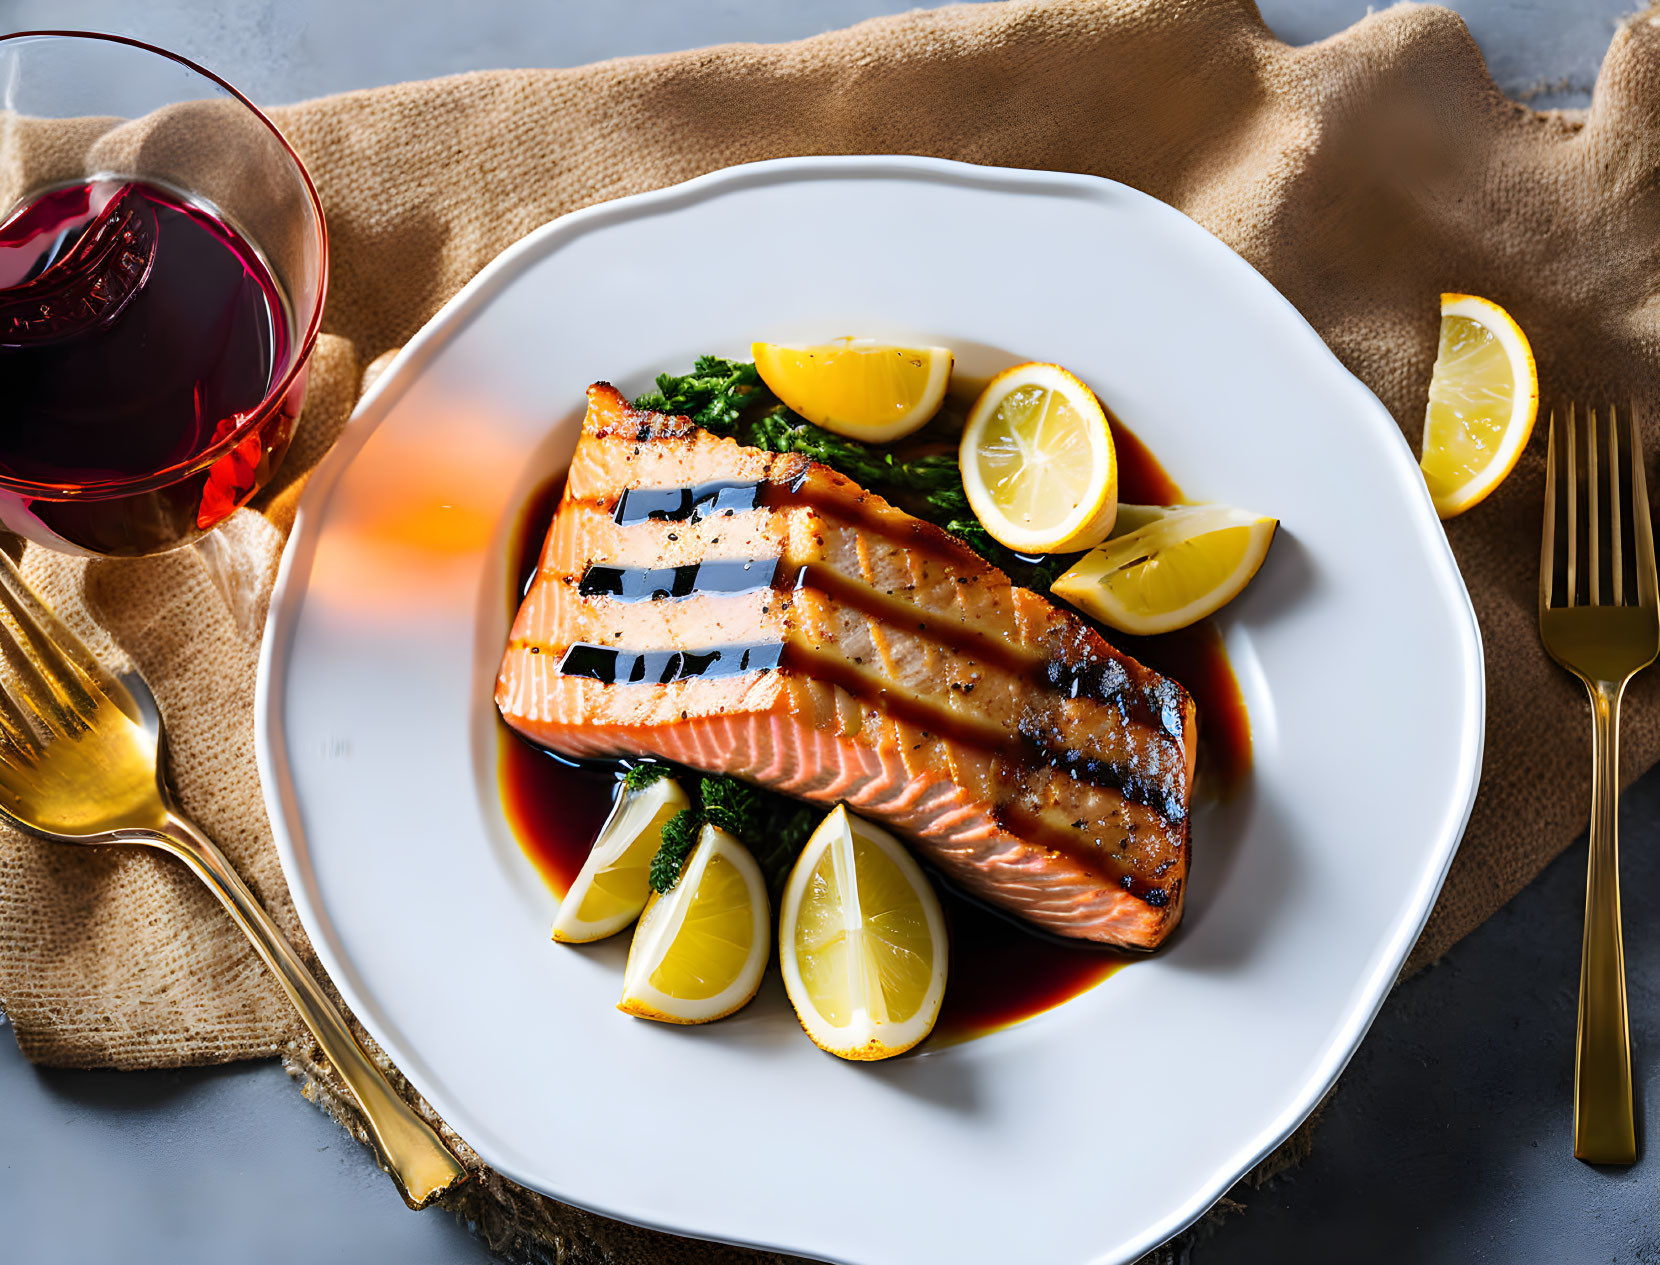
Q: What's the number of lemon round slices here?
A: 1